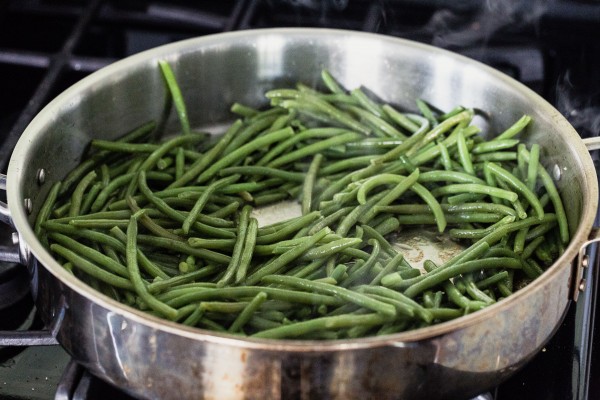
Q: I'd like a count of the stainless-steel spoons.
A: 0